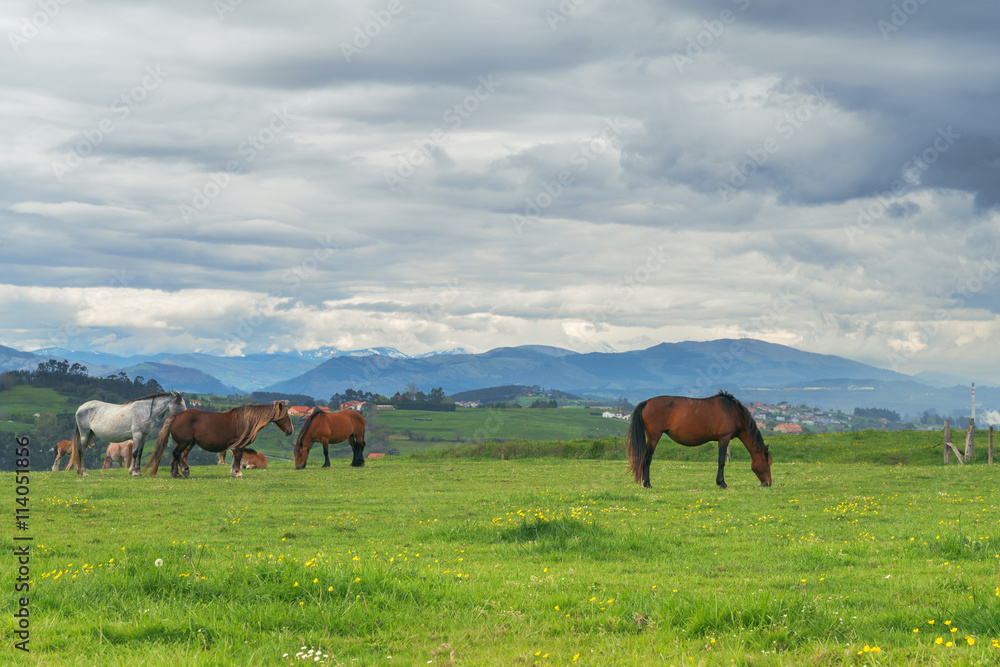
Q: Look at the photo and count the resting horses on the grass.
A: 1